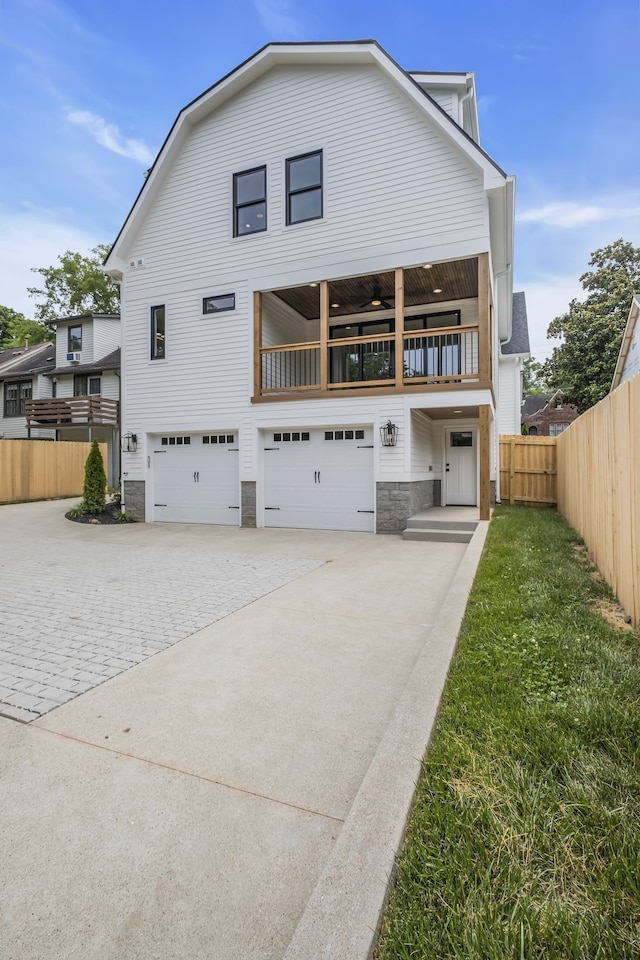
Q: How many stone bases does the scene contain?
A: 3